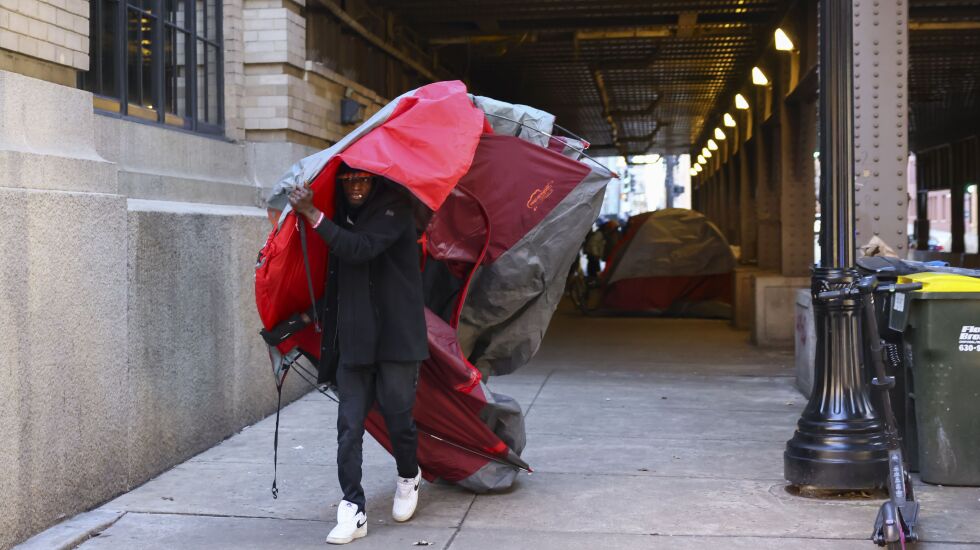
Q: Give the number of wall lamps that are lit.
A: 10